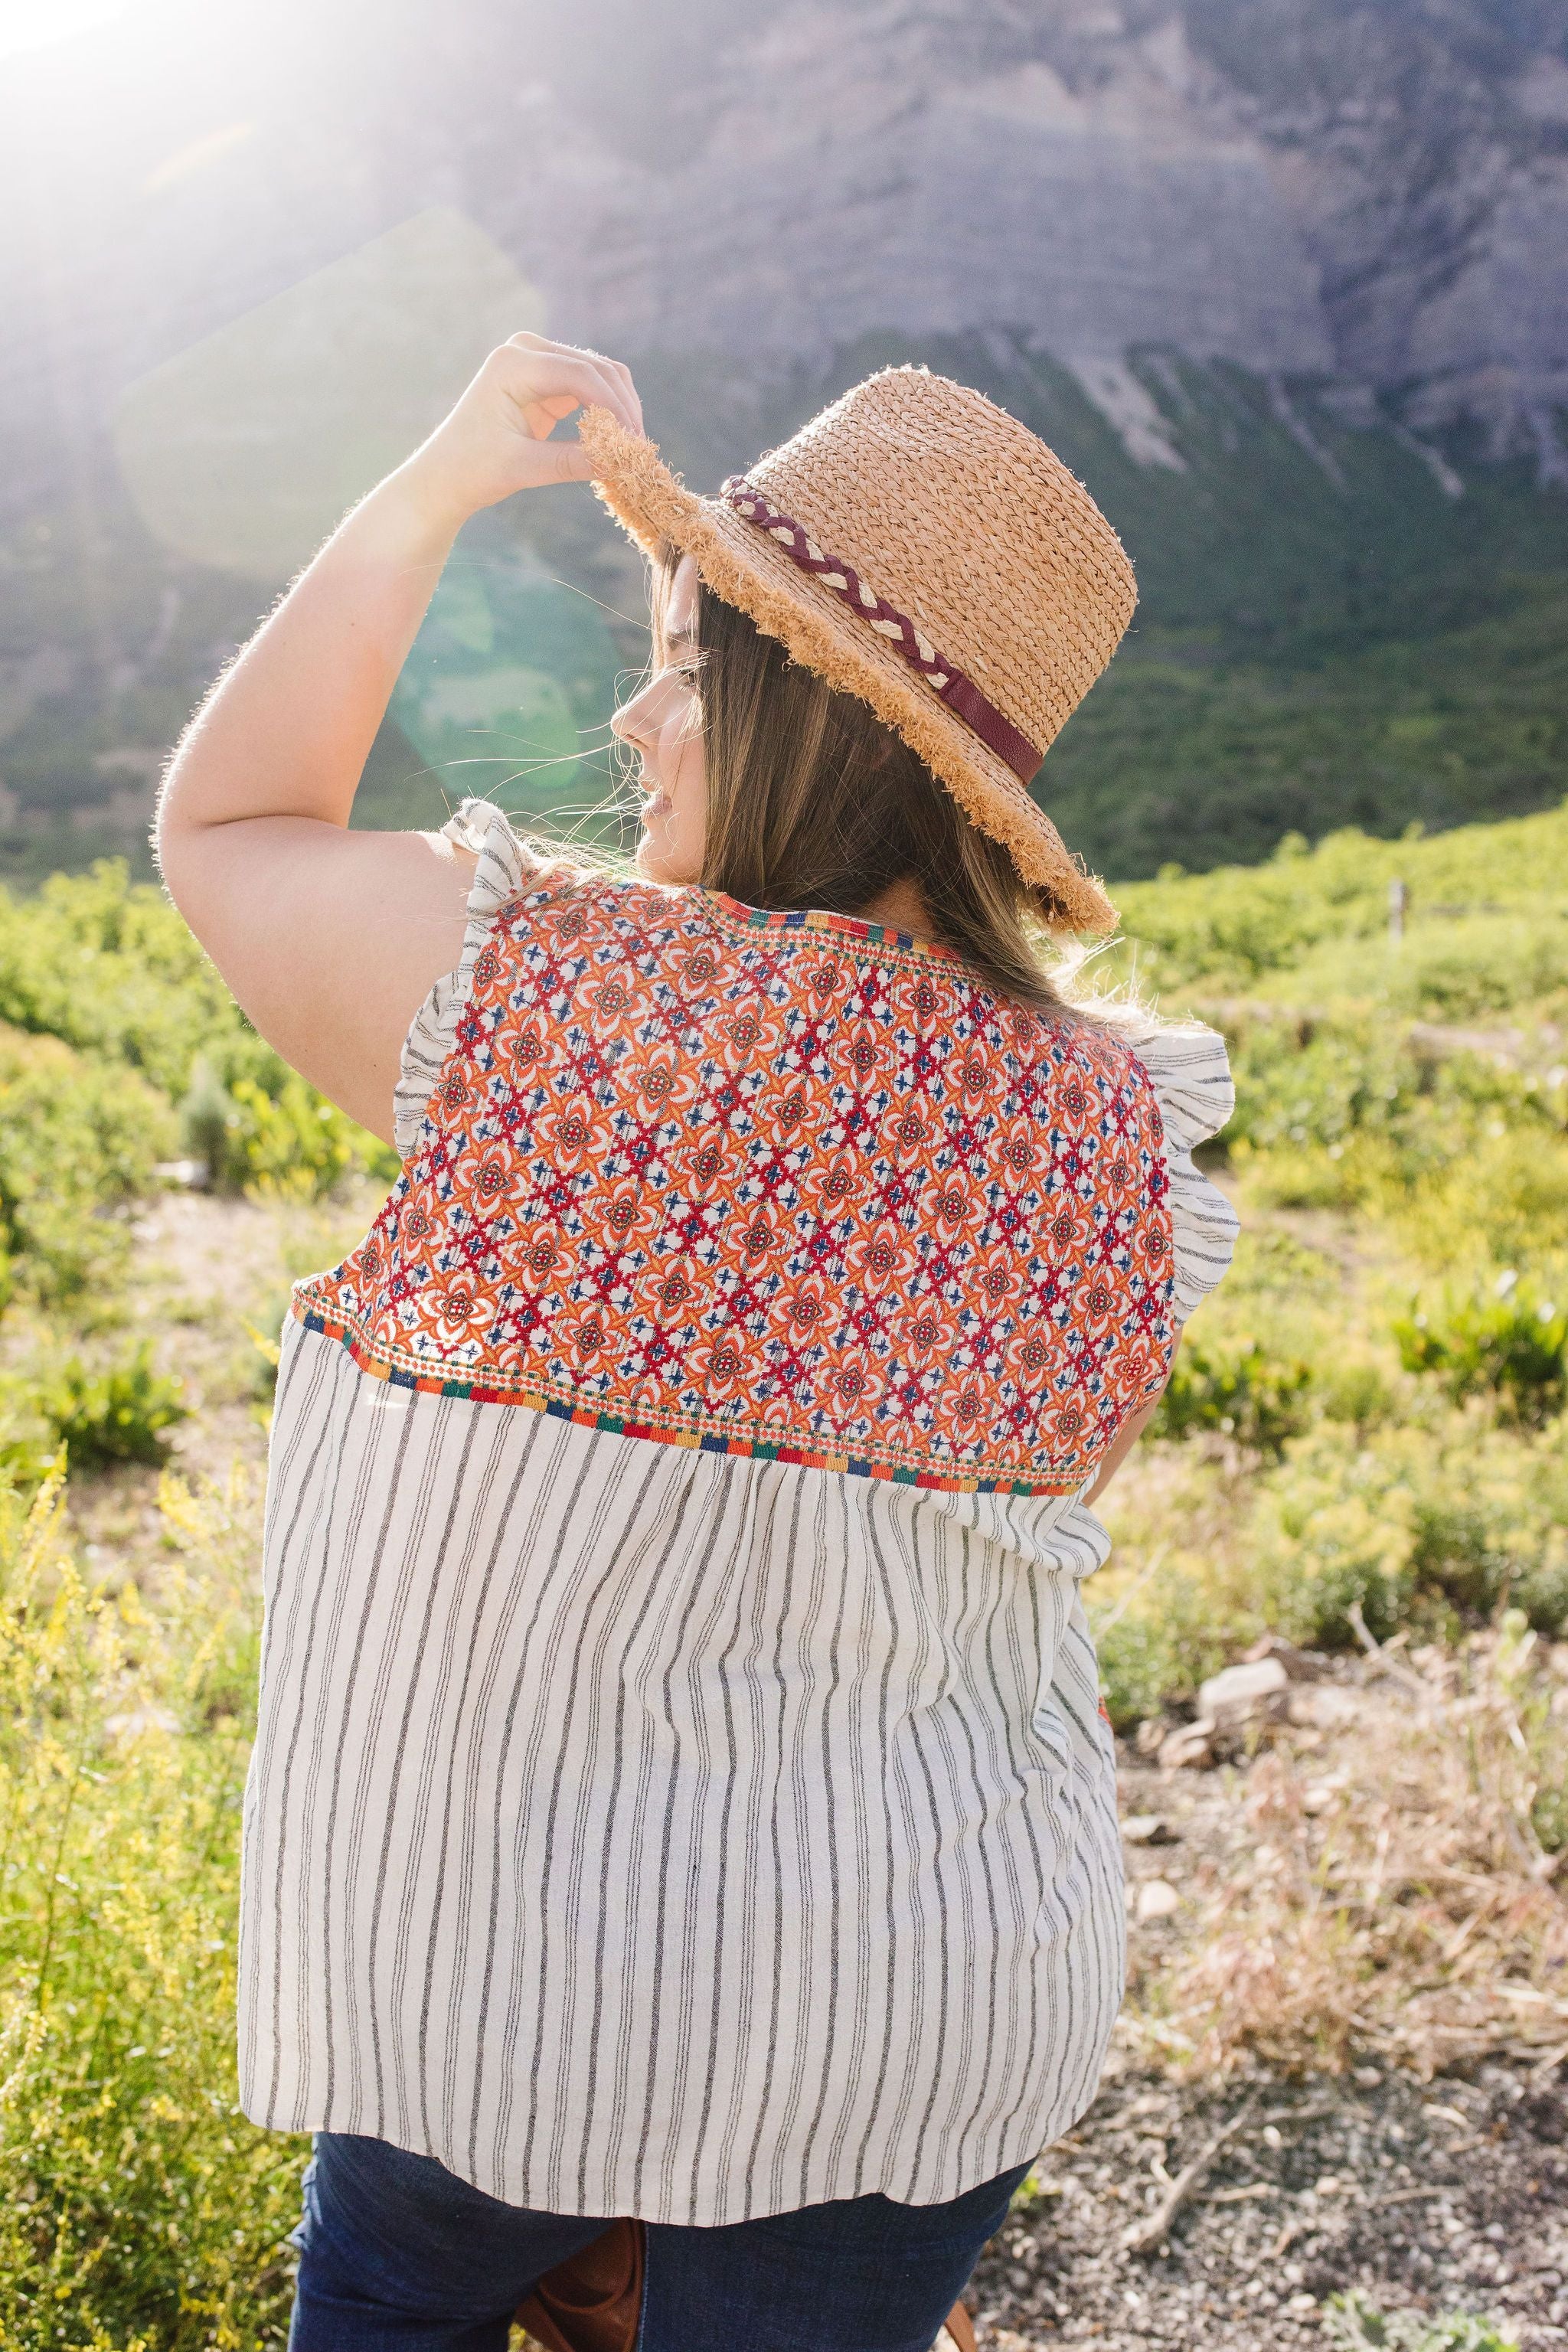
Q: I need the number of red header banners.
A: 0